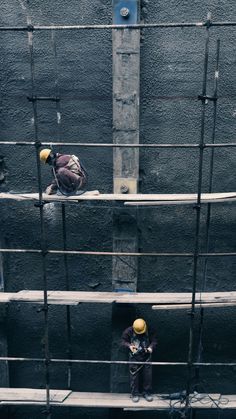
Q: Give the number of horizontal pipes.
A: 4